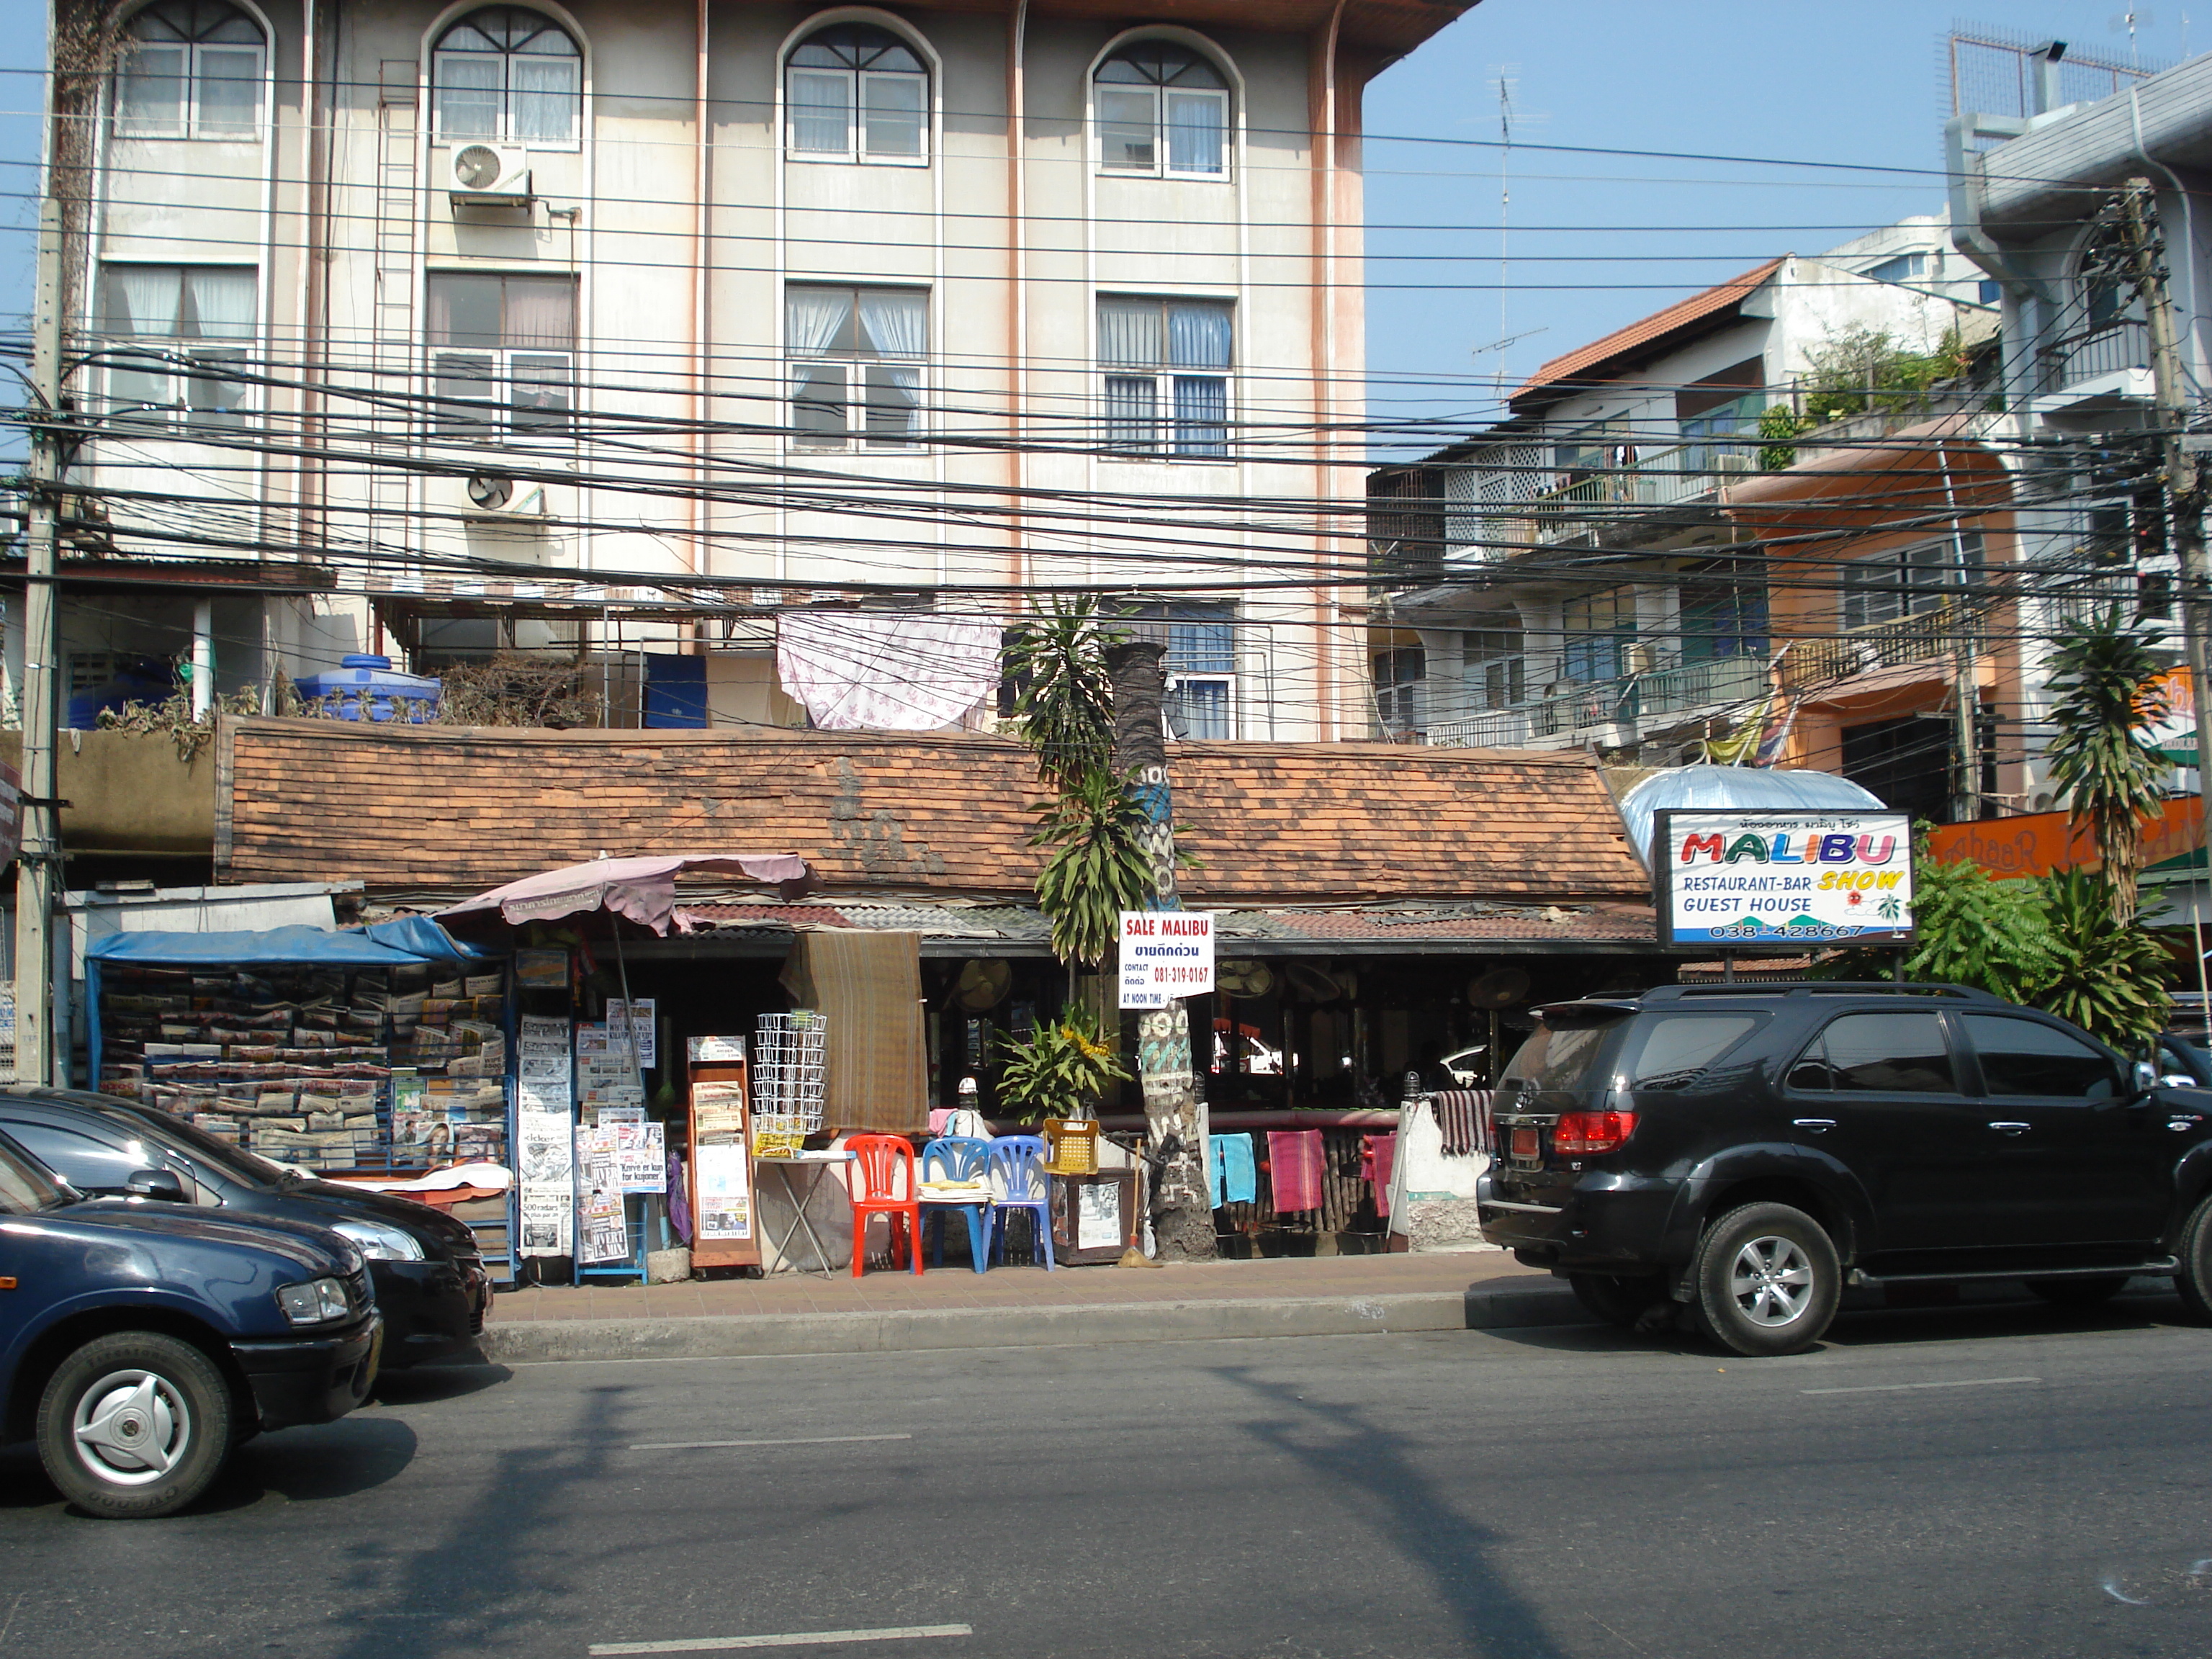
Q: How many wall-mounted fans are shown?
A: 4